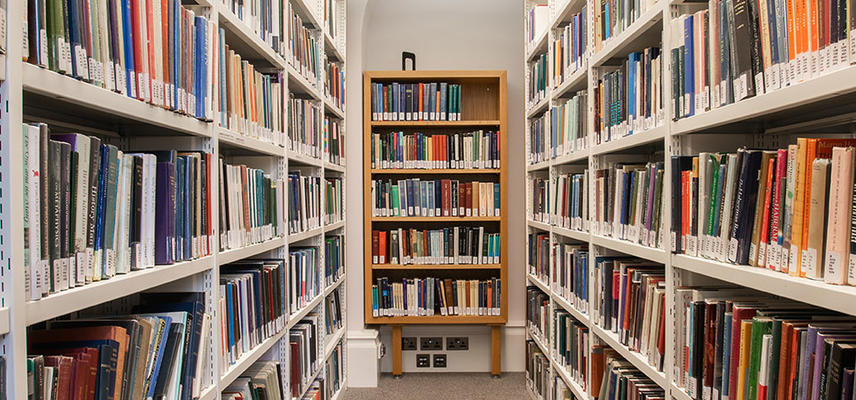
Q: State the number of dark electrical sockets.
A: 5